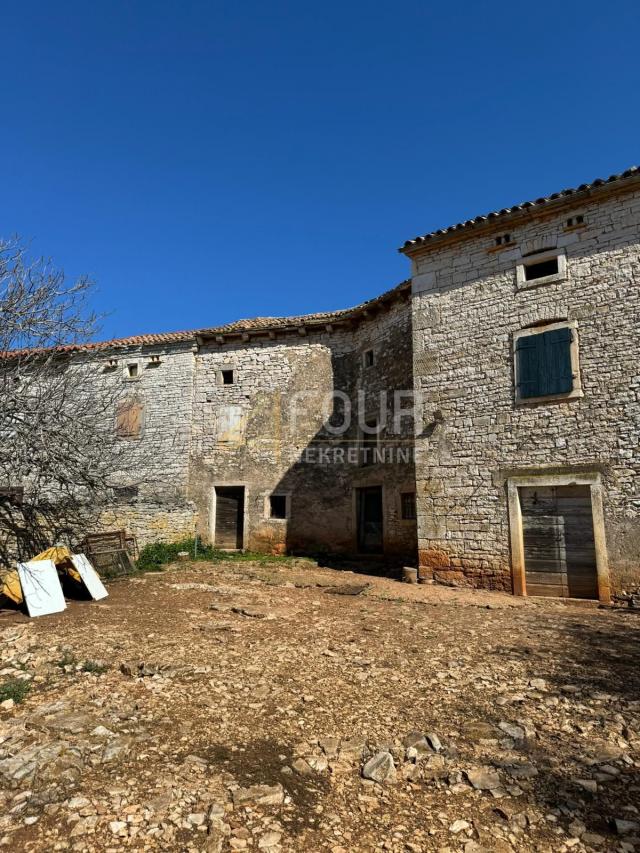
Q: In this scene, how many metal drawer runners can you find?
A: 0